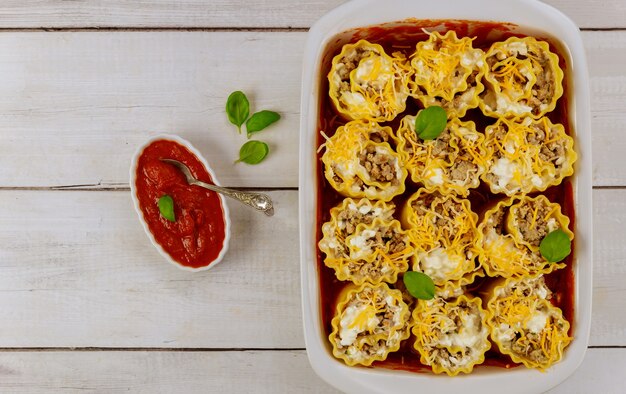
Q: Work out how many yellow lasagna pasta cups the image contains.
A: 12